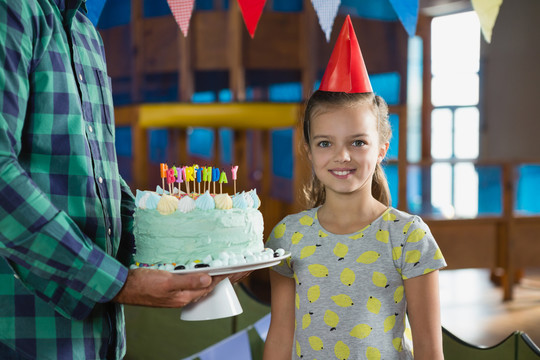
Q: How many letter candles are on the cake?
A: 13